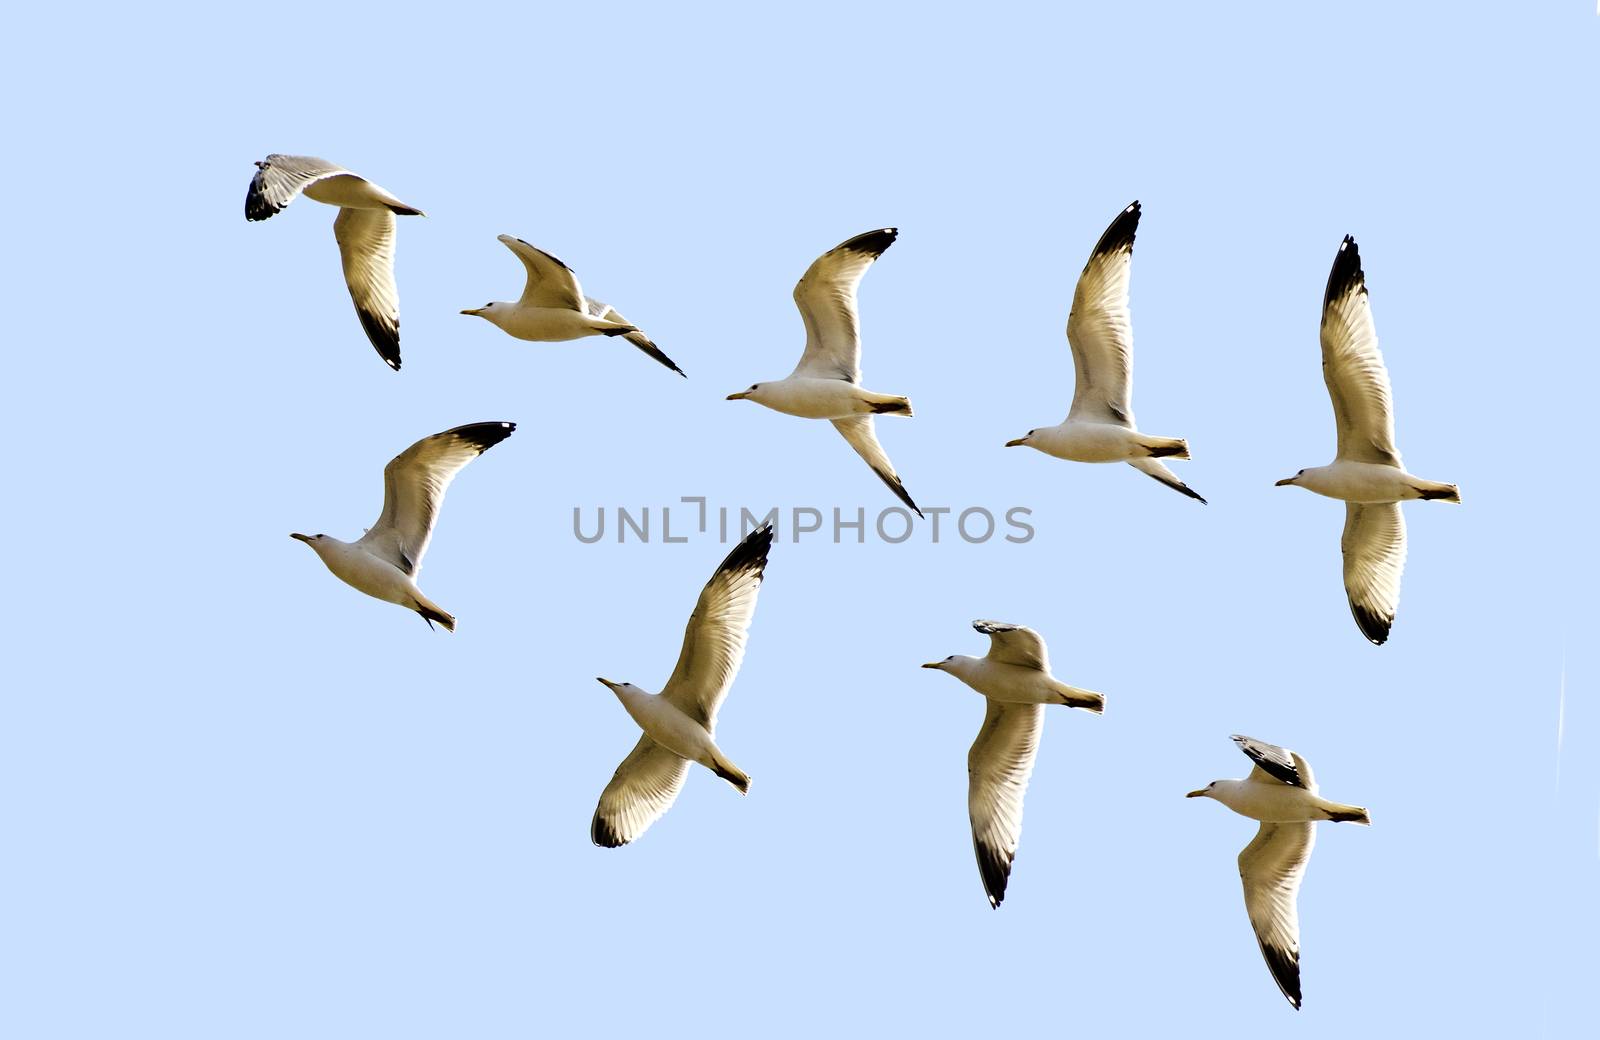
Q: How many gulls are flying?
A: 9